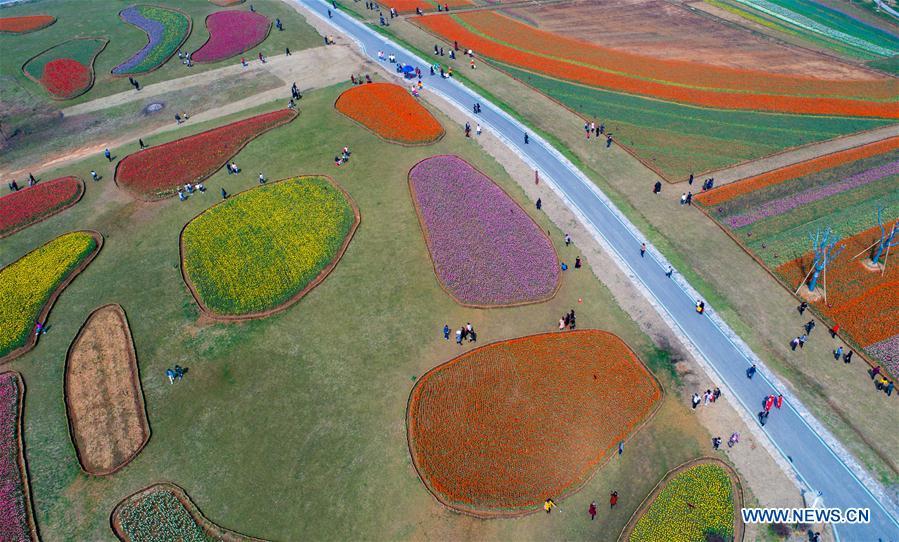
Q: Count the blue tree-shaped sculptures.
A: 2